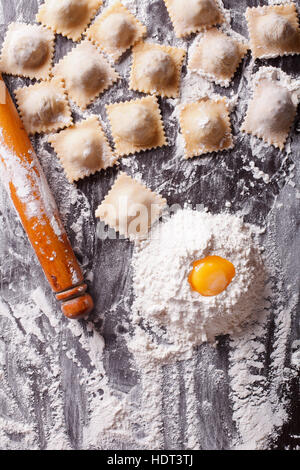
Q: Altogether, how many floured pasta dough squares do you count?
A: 14